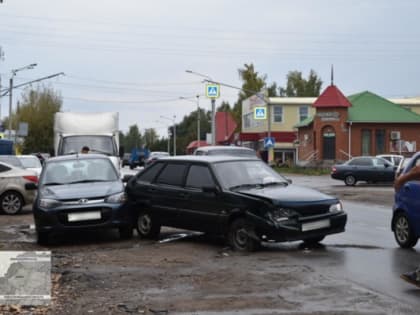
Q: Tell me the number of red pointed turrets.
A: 1